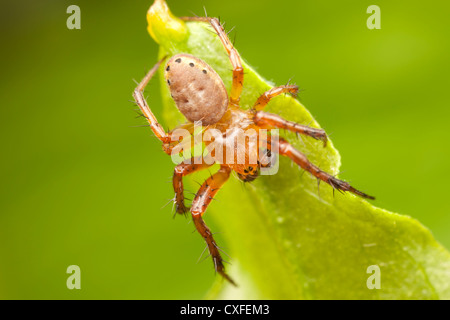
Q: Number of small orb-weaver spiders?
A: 1